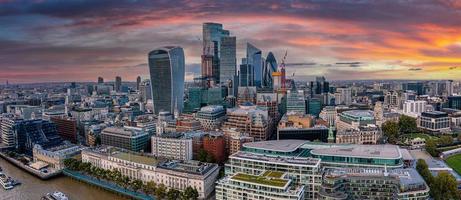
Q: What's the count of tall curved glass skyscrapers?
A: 2